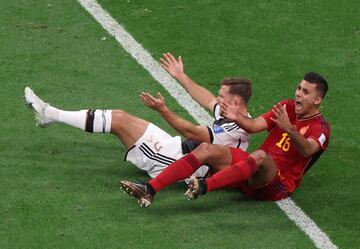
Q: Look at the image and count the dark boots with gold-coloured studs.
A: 2